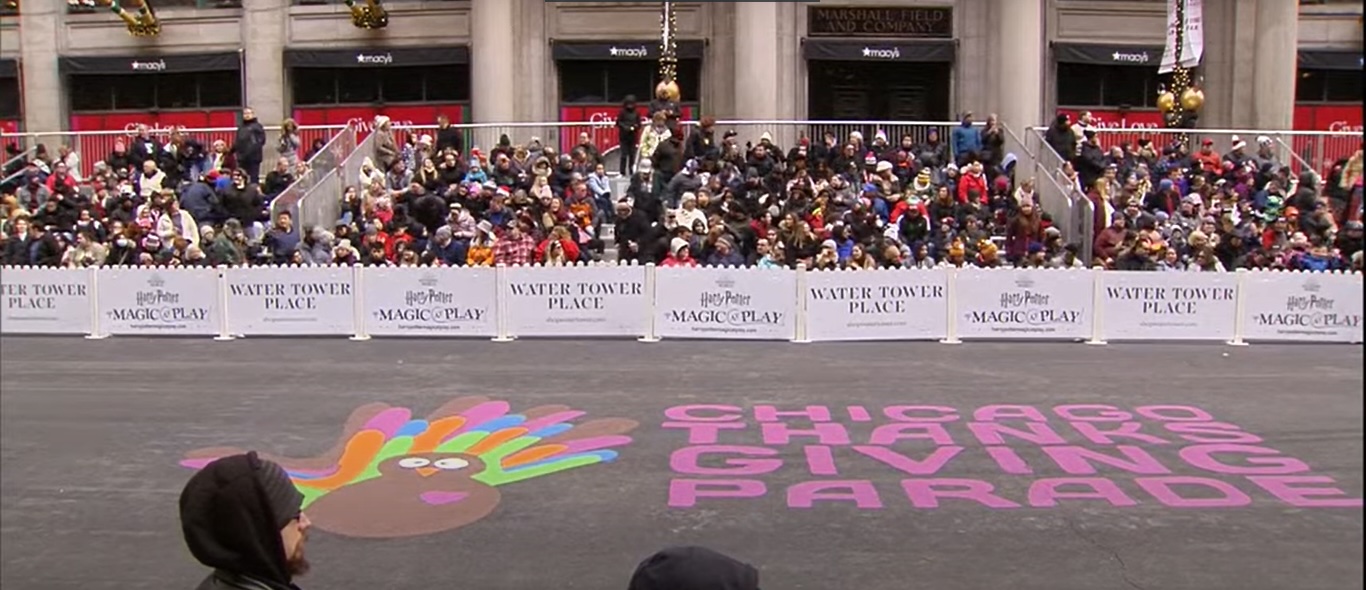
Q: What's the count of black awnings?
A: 7